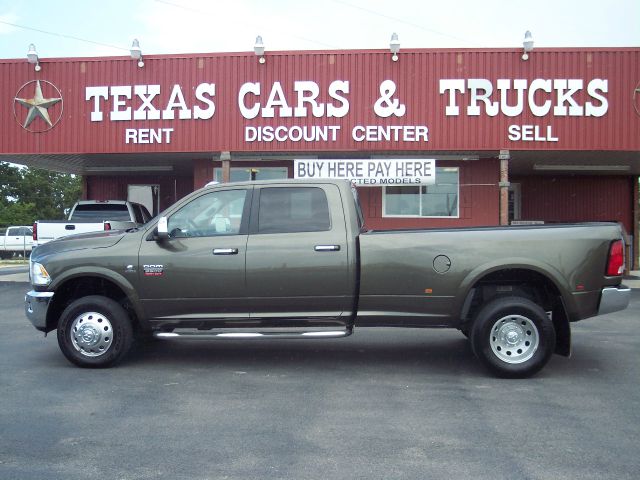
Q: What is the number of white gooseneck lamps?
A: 5